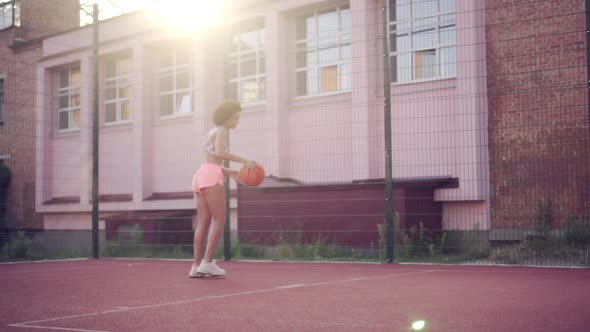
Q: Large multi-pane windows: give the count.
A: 6